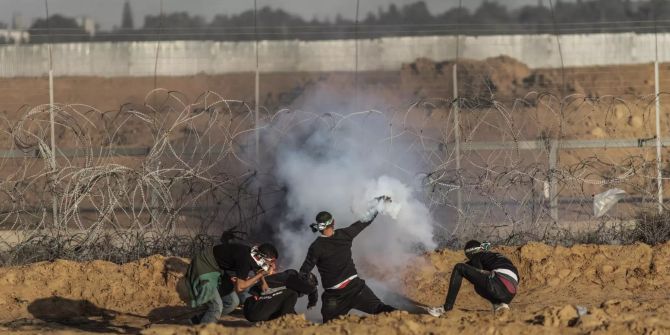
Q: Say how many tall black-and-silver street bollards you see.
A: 0